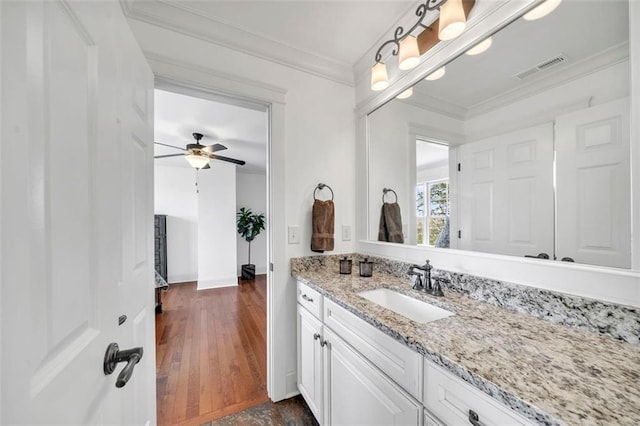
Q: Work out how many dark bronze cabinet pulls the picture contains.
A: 4